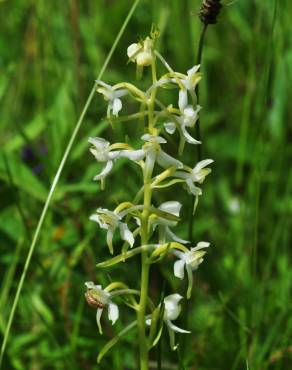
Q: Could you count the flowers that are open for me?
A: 11